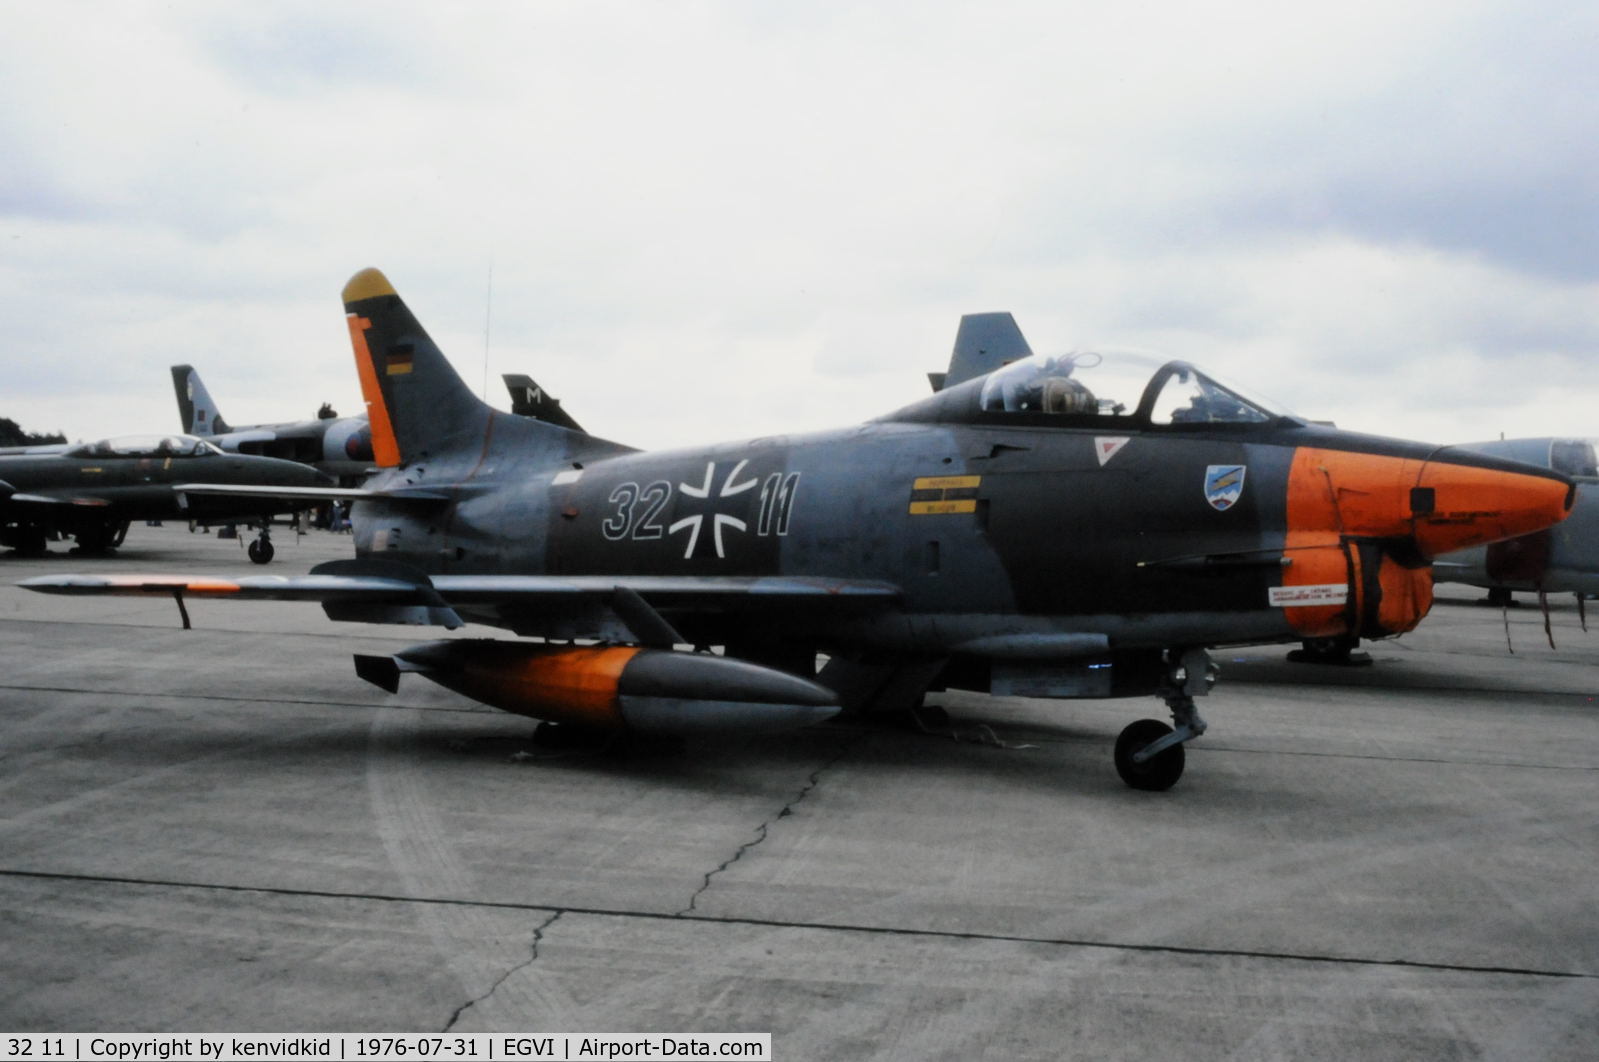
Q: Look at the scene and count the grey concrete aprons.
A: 1